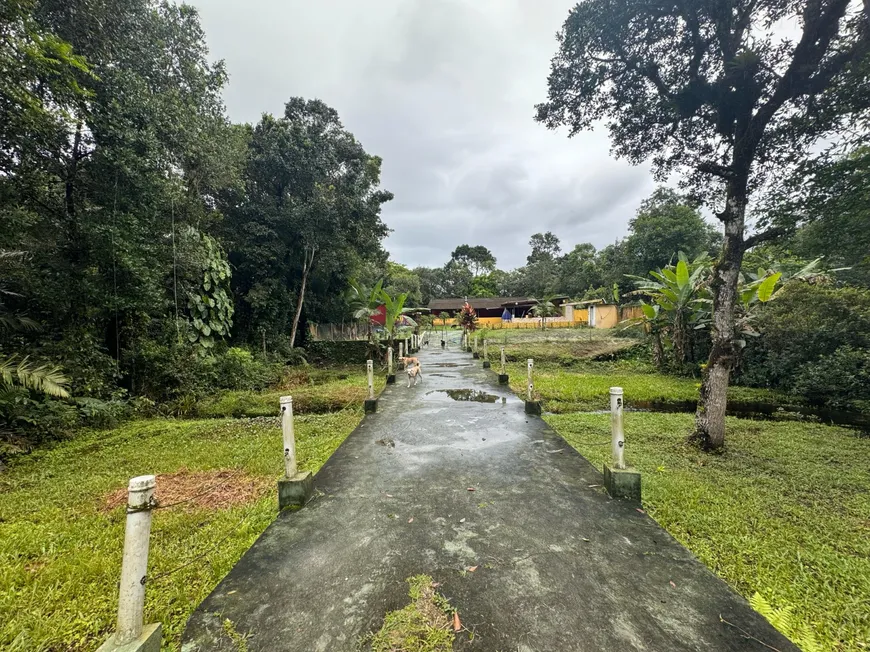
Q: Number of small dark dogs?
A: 2